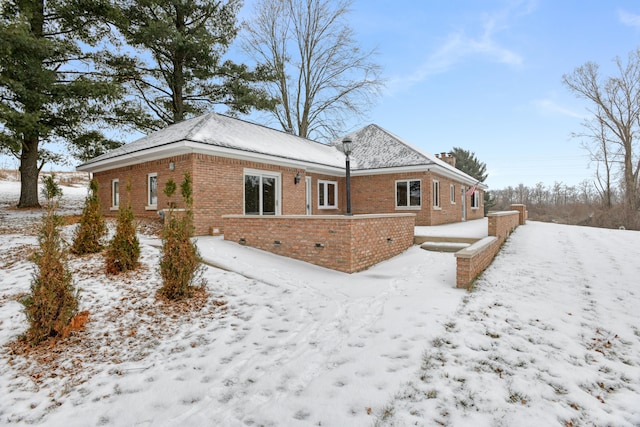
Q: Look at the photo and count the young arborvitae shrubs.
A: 4